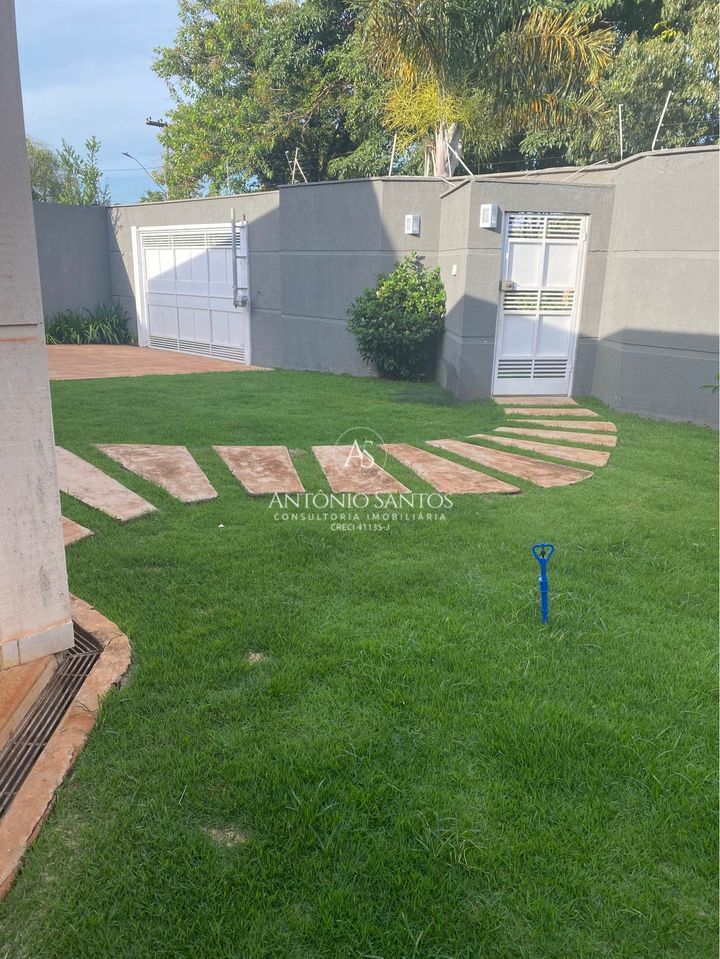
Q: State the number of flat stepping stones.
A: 12